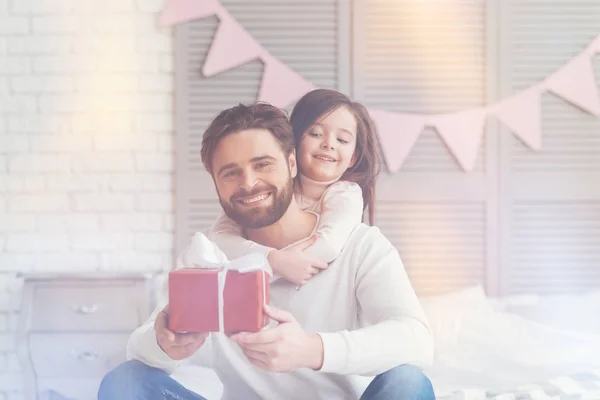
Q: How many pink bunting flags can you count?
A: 7